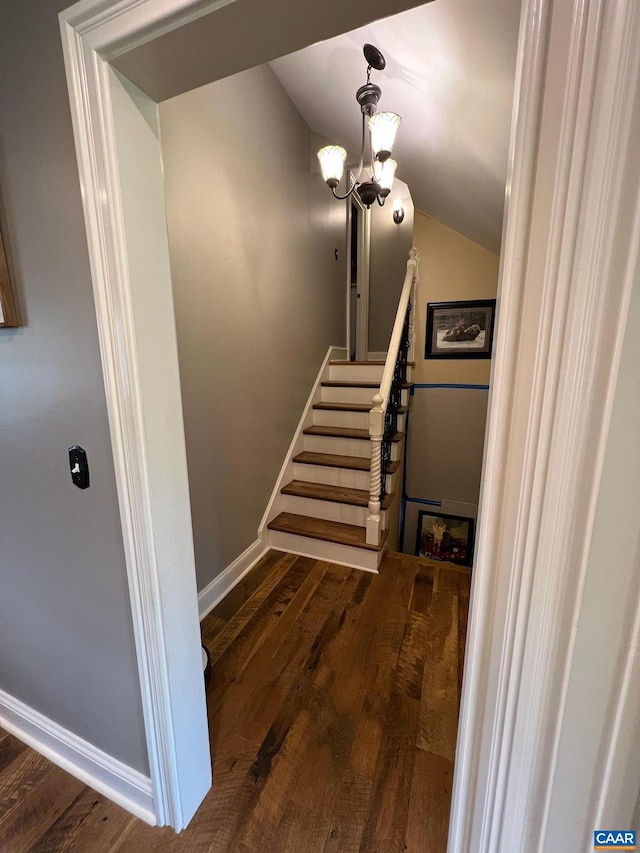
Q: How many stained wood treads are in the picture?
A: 7